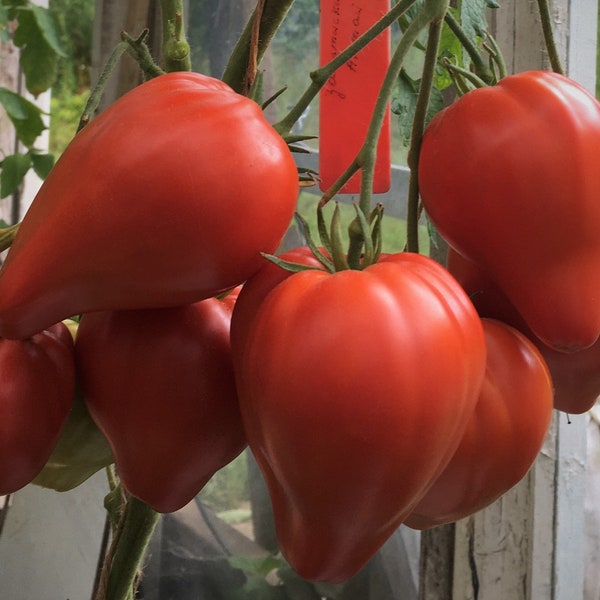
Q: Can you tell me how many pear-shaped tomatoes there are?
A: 7